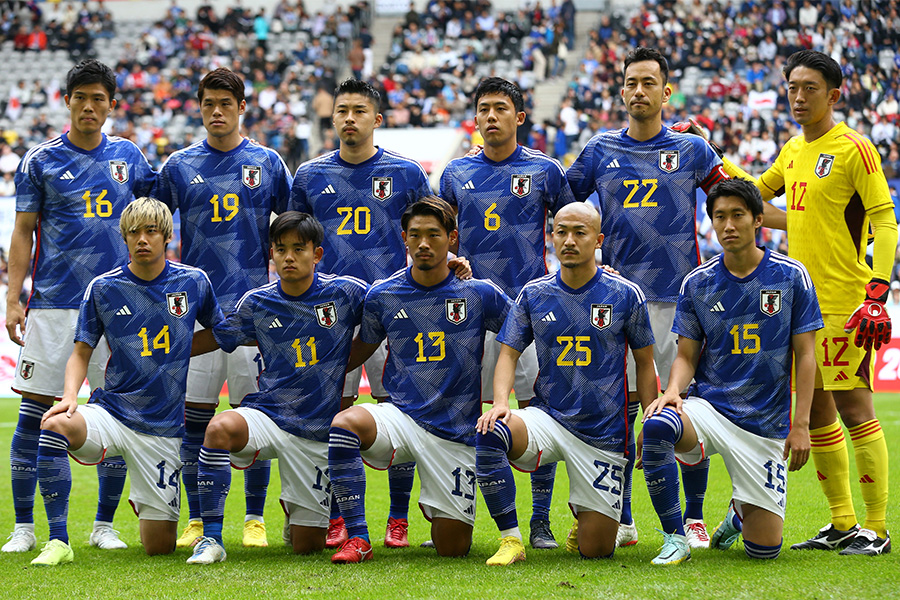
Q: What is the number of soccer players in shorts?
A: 11